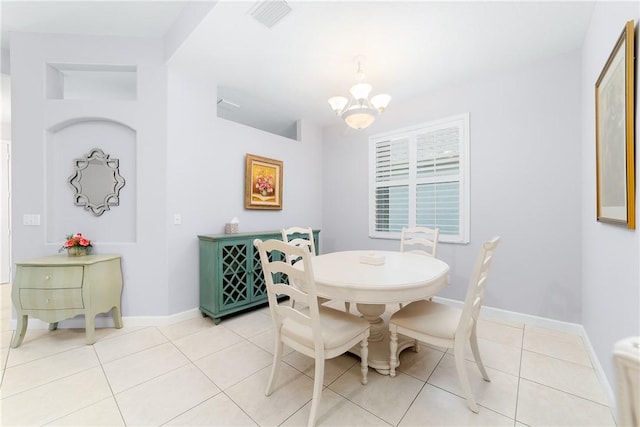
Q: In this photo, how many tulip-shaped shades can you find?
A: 3